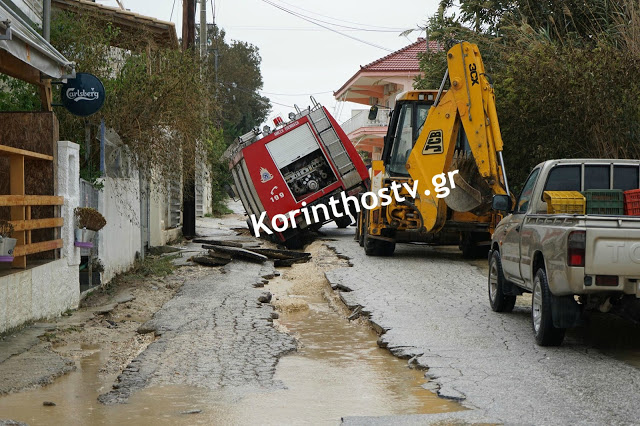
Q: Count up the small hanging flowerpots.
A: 2